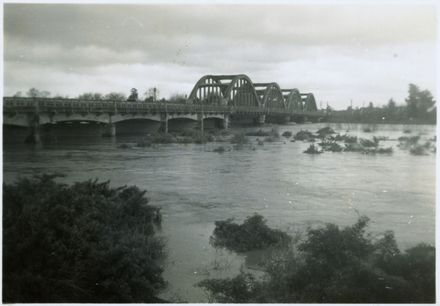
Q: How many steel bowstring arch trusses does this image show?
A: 4